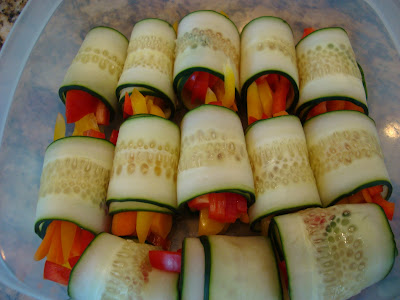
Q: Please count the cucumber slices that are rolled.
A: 13